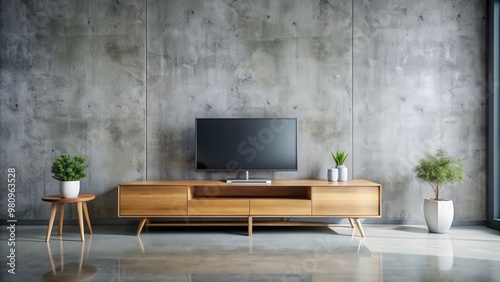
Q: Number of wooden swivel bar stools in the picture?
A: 0